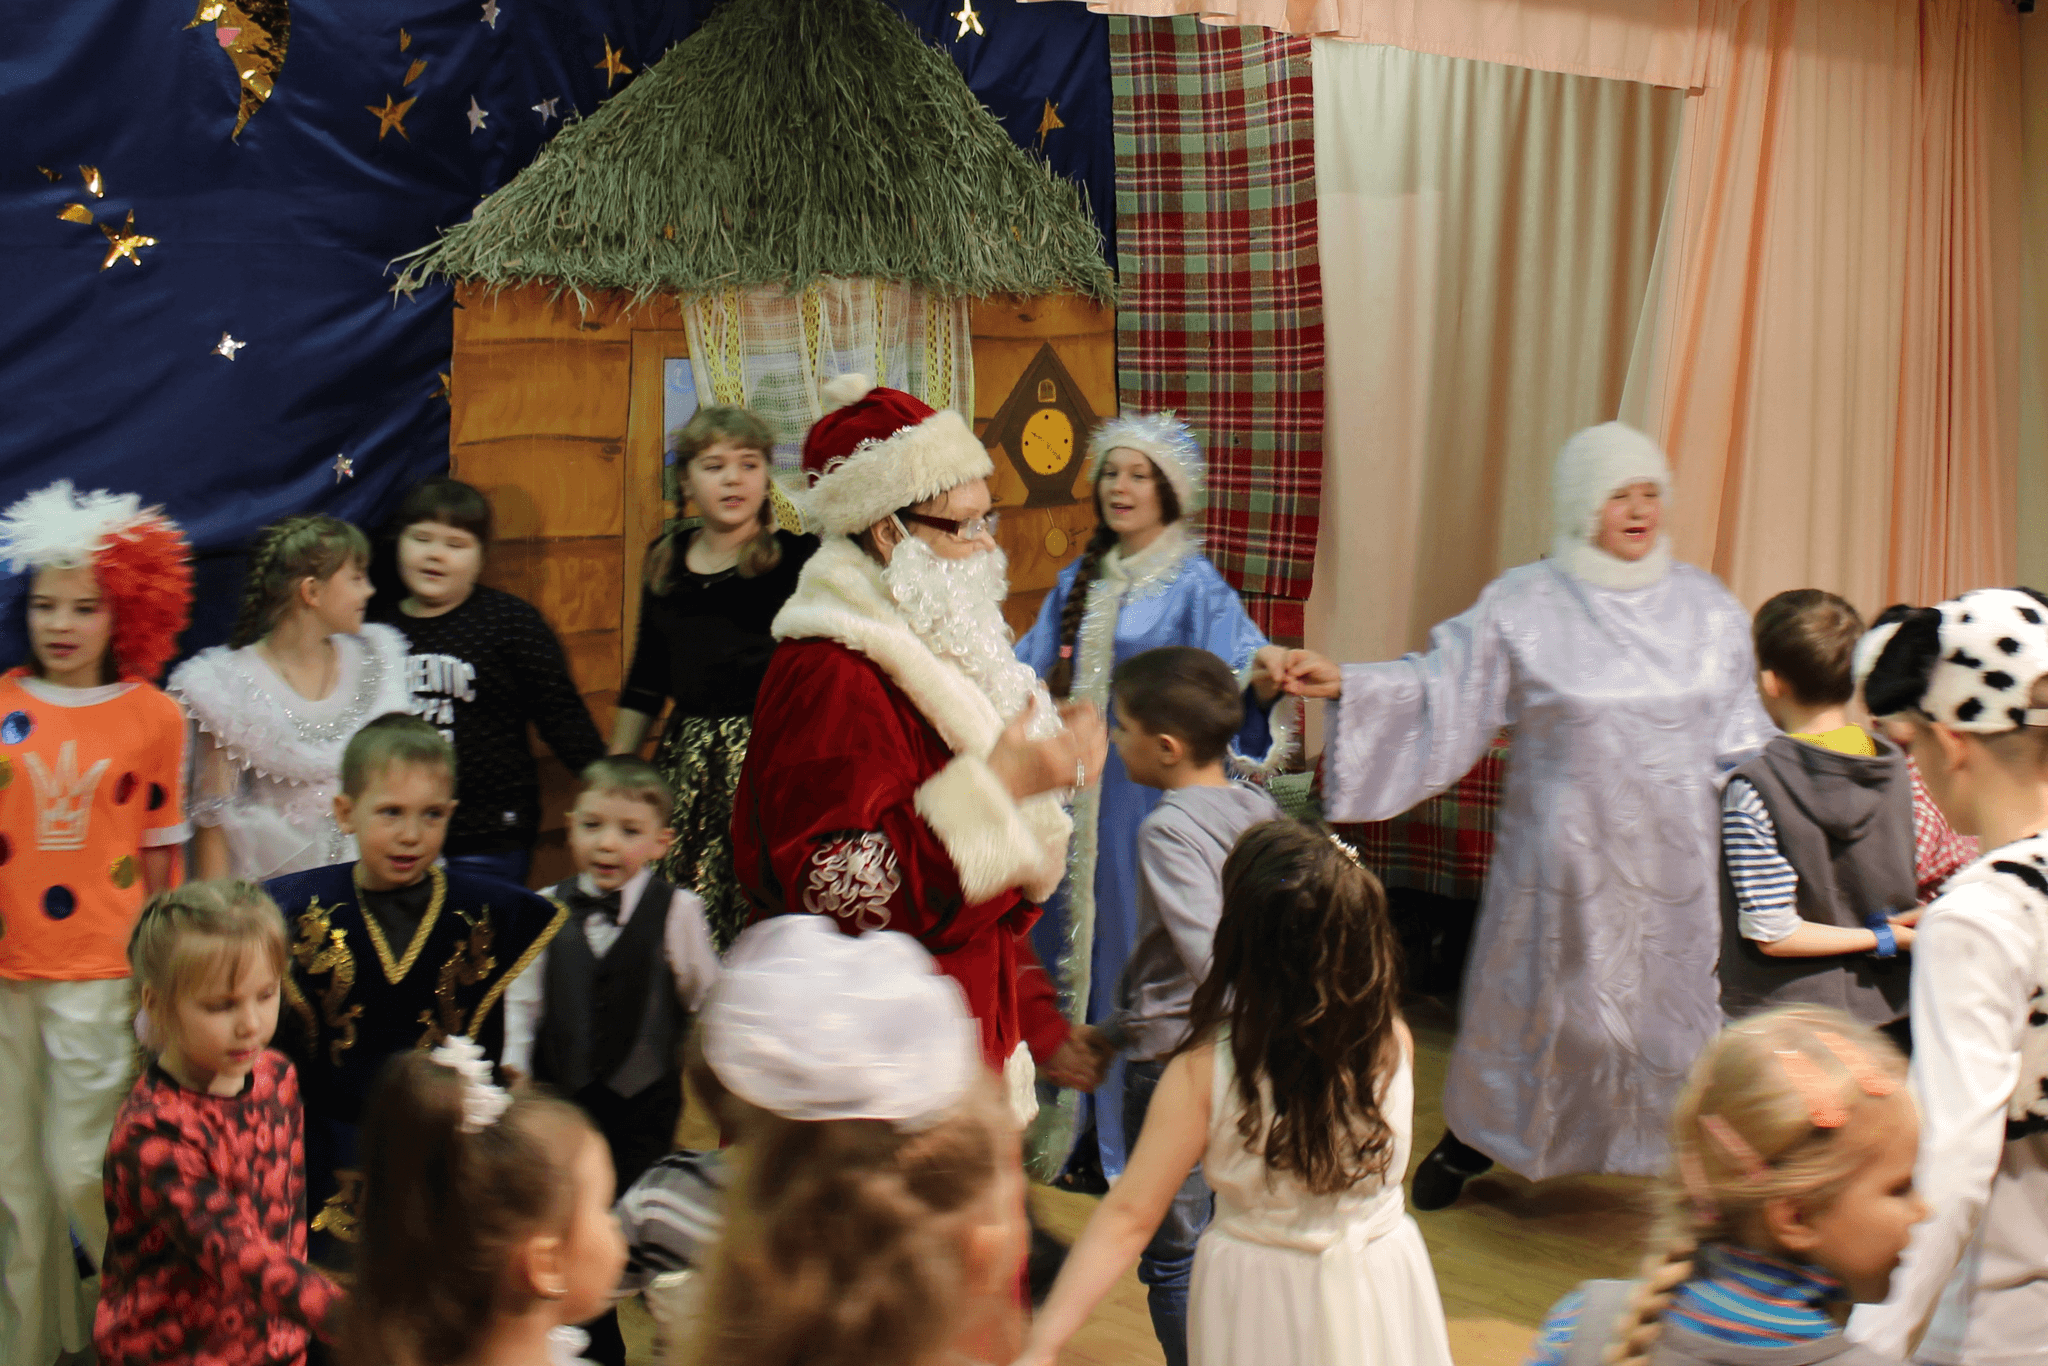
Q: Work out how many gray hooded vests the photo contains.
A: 1